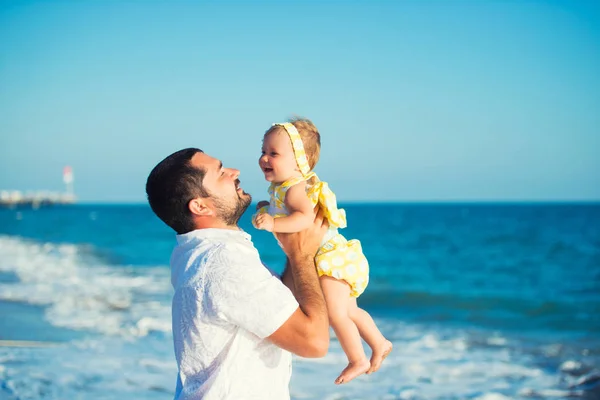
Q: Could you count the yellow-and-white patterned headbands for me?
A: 1